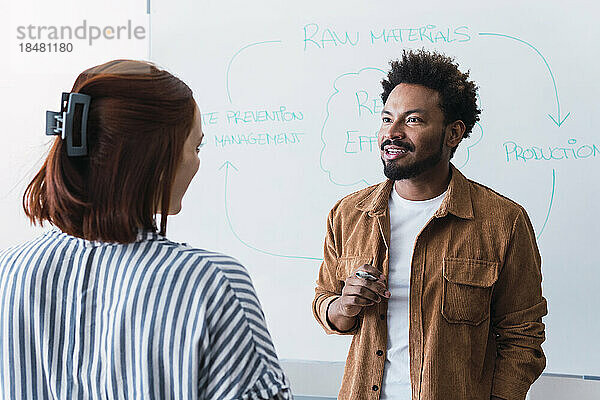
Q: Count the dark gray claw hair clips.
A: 1